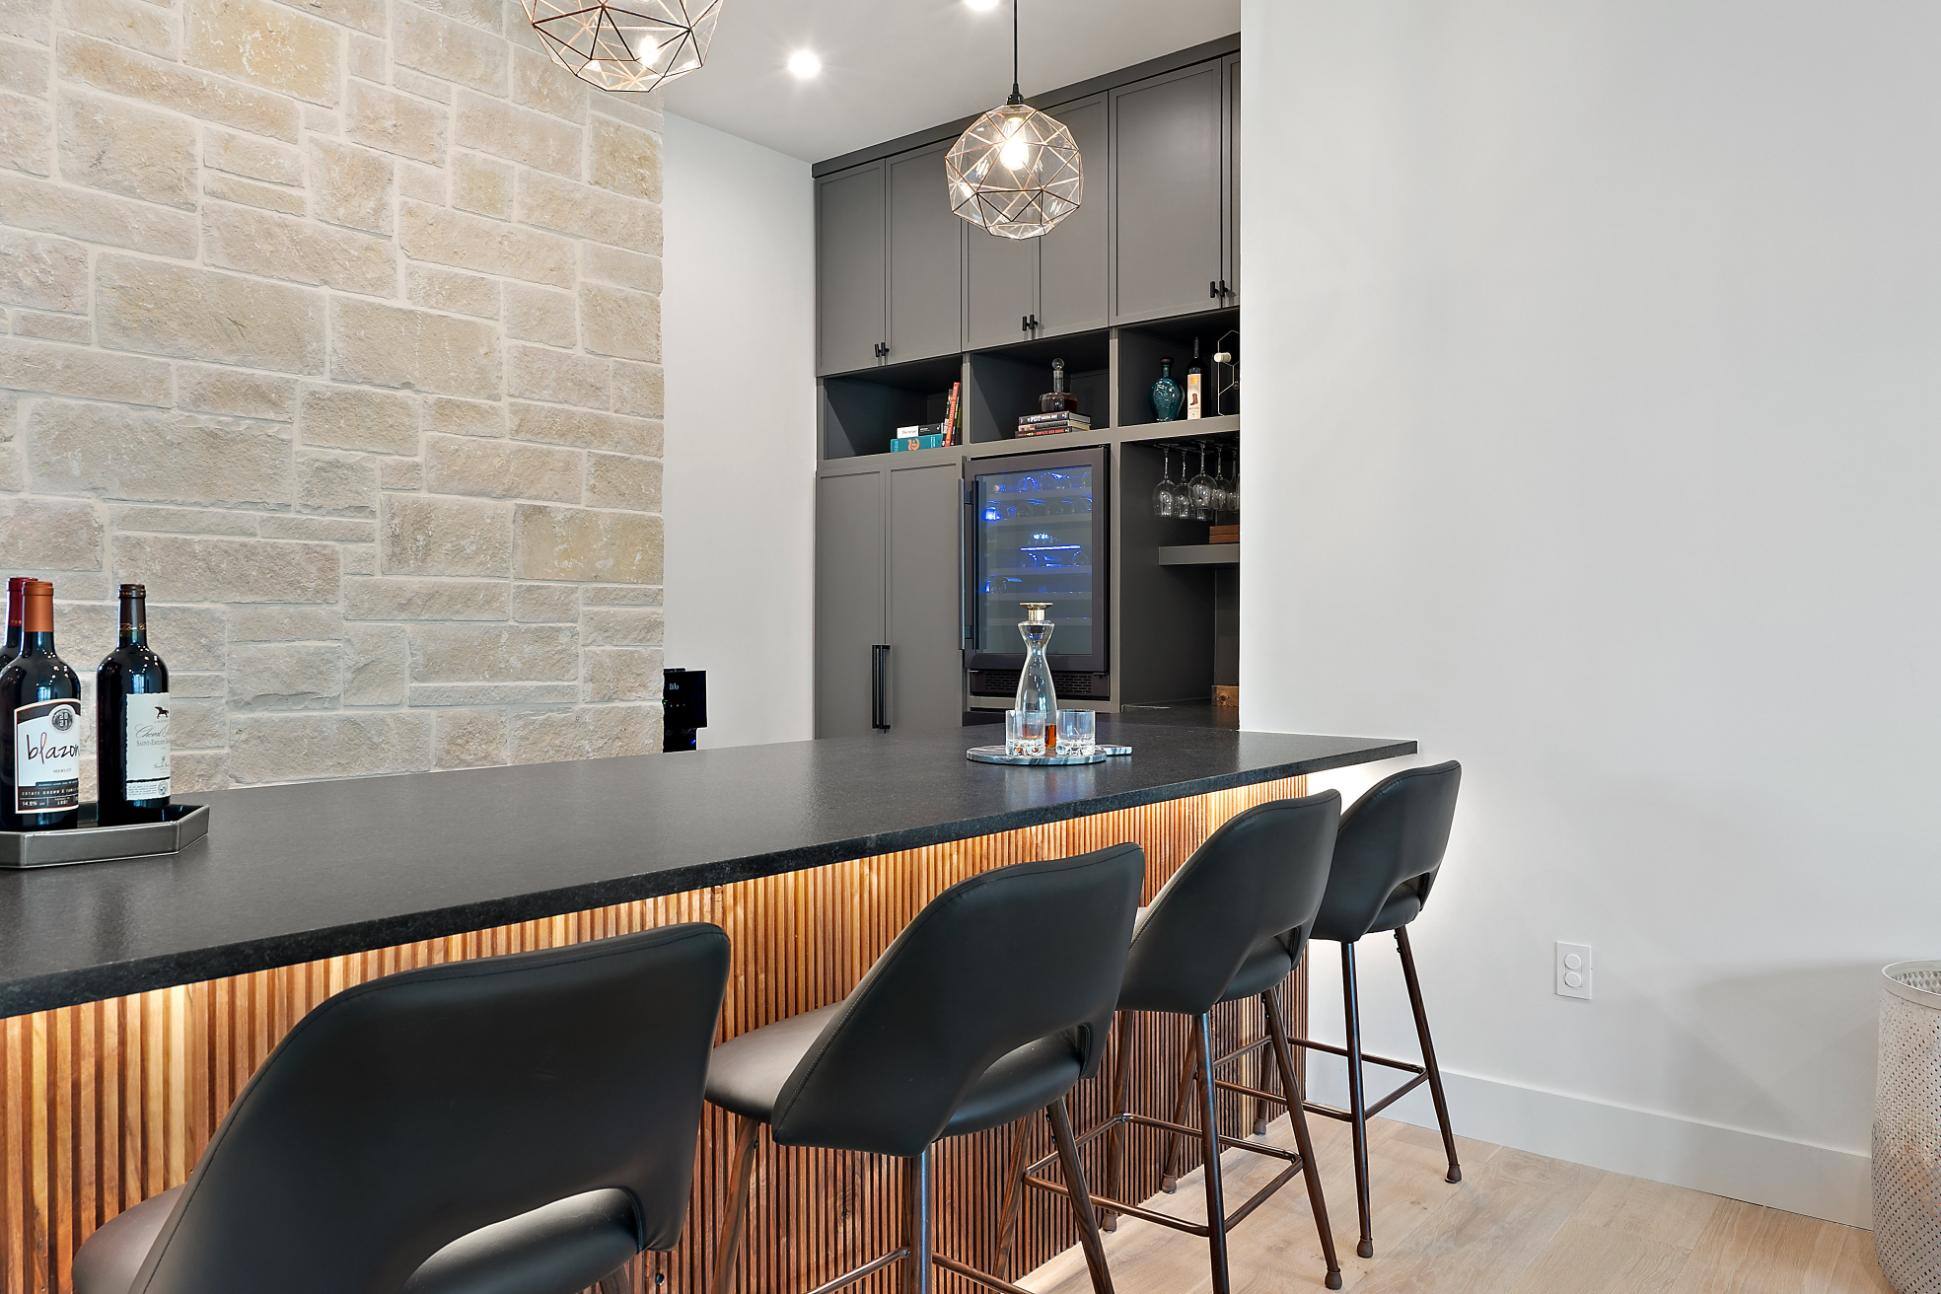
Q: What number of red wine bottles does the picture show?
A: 3